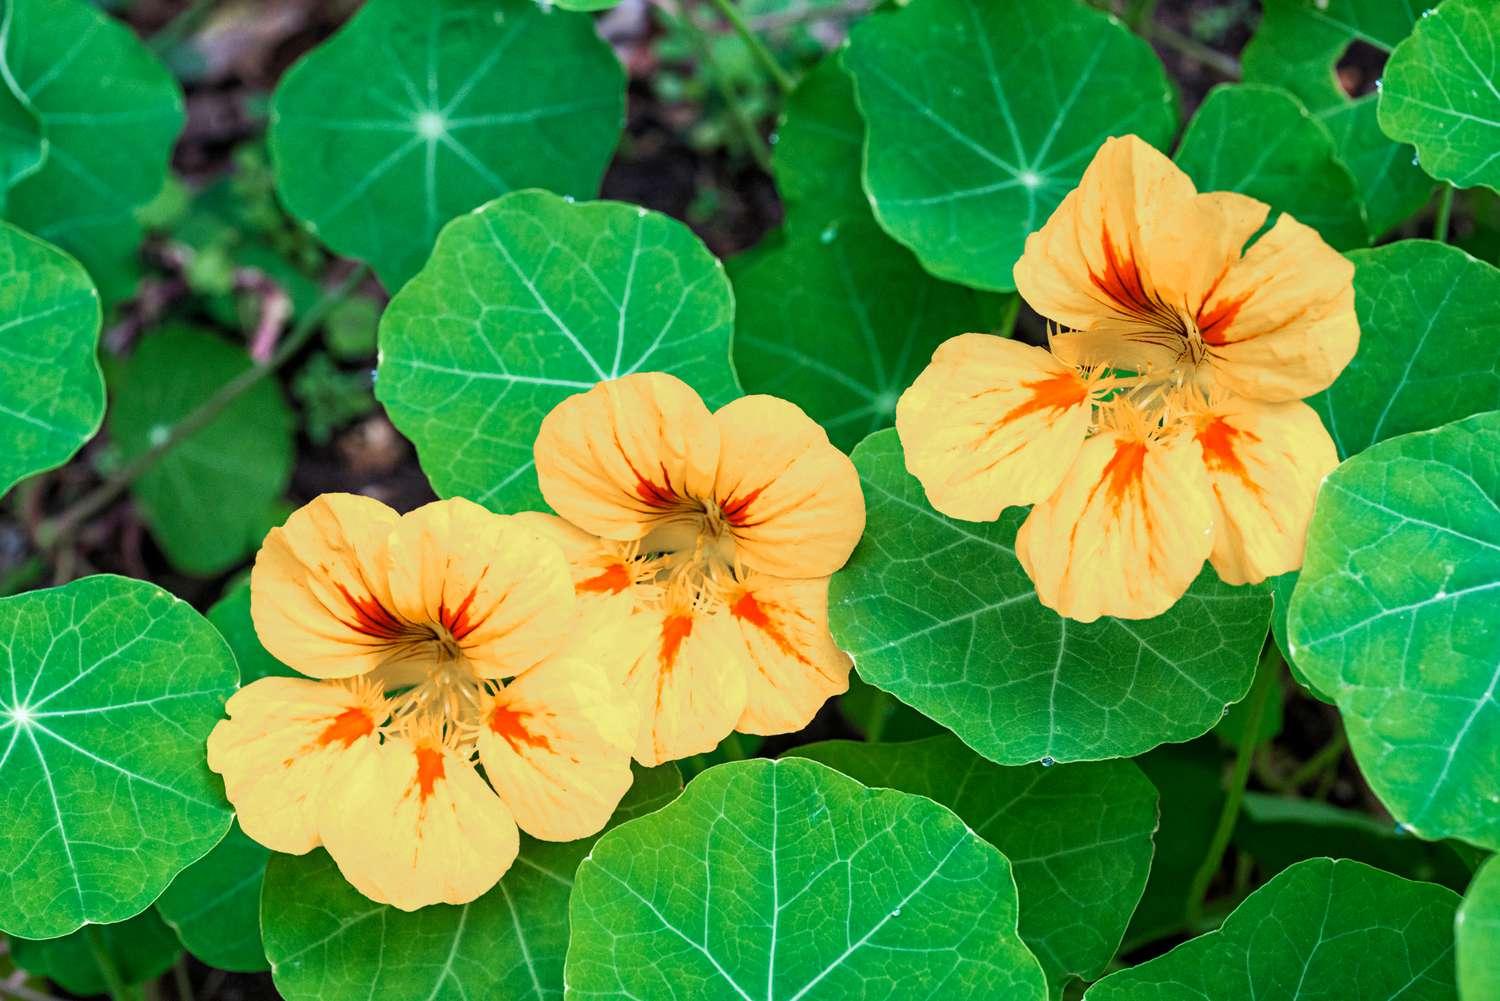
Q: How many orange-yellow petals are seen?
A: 15